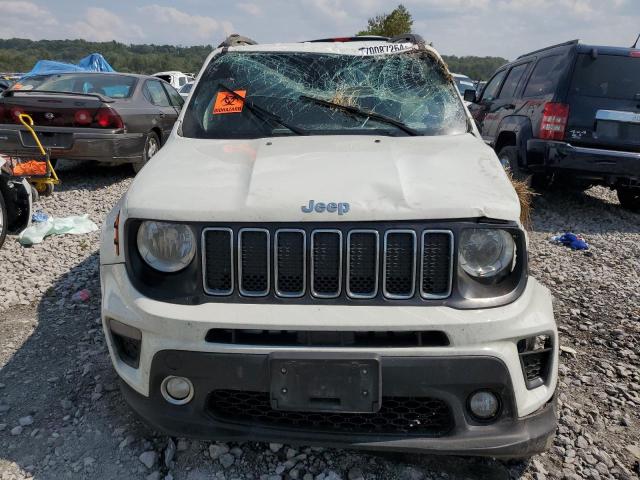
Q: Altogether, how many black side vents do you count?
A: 2